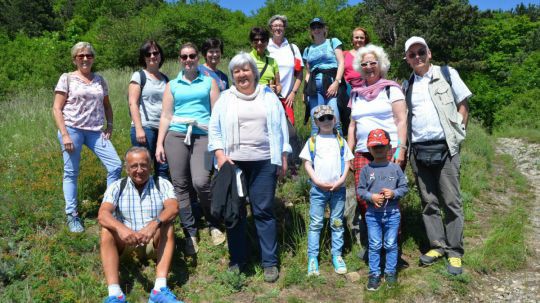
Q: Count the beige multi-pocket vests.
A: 1